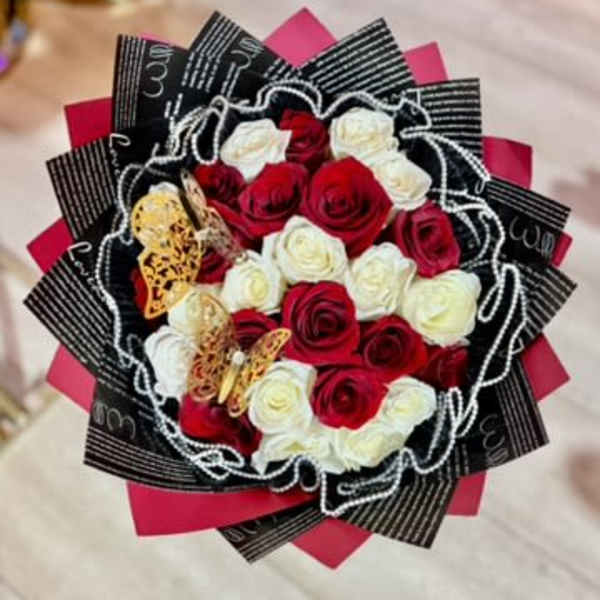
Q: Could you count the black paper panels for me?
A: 12